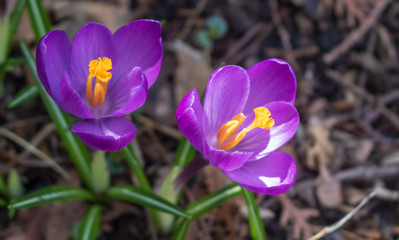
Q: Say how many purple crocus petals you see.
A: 12